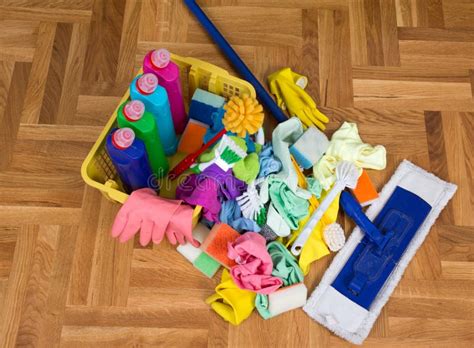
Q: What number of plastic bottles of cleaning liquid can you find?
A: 4